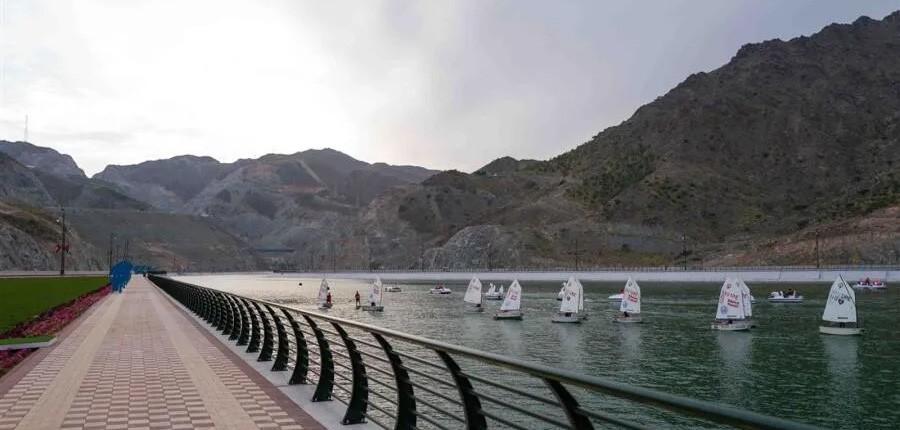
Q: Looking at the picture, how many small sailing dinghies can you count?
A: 10